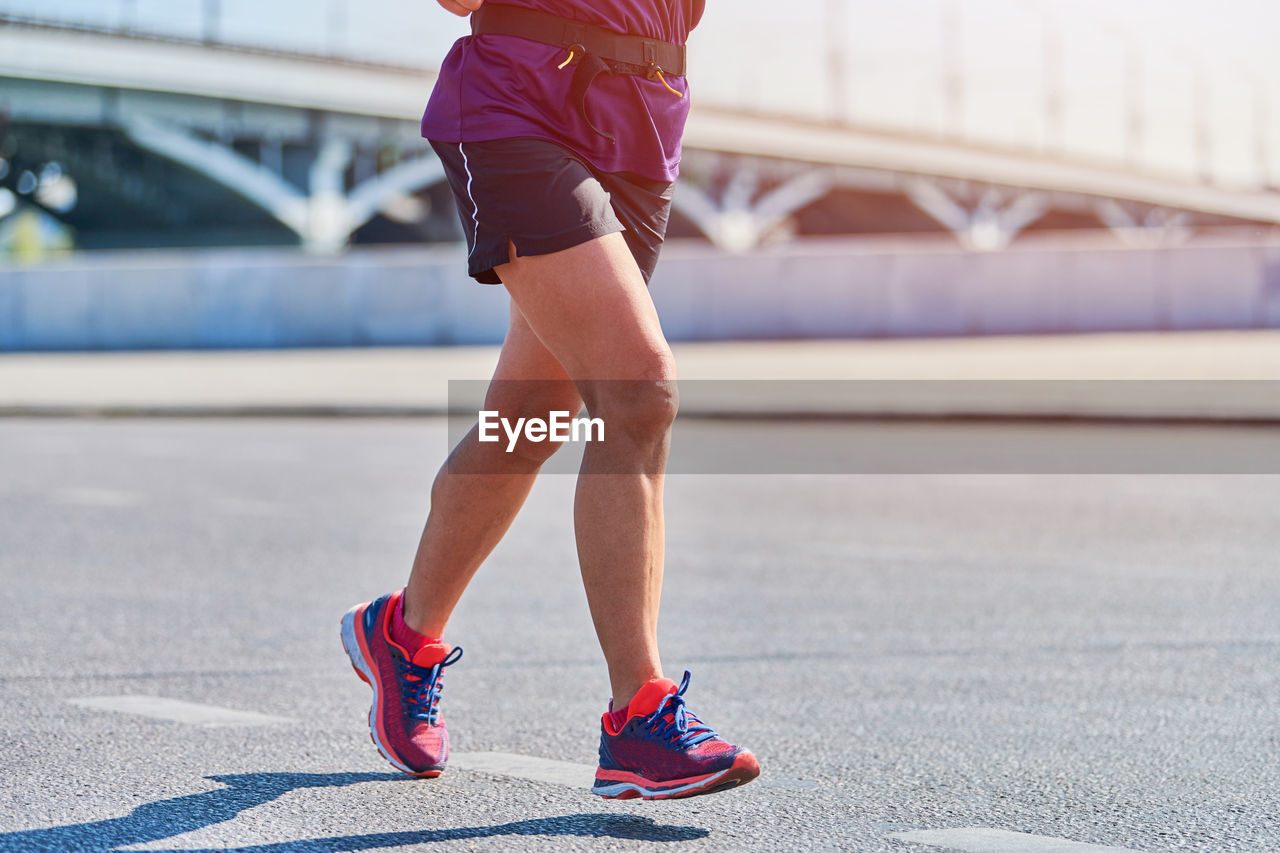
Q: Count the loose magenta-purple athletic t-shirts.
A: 1